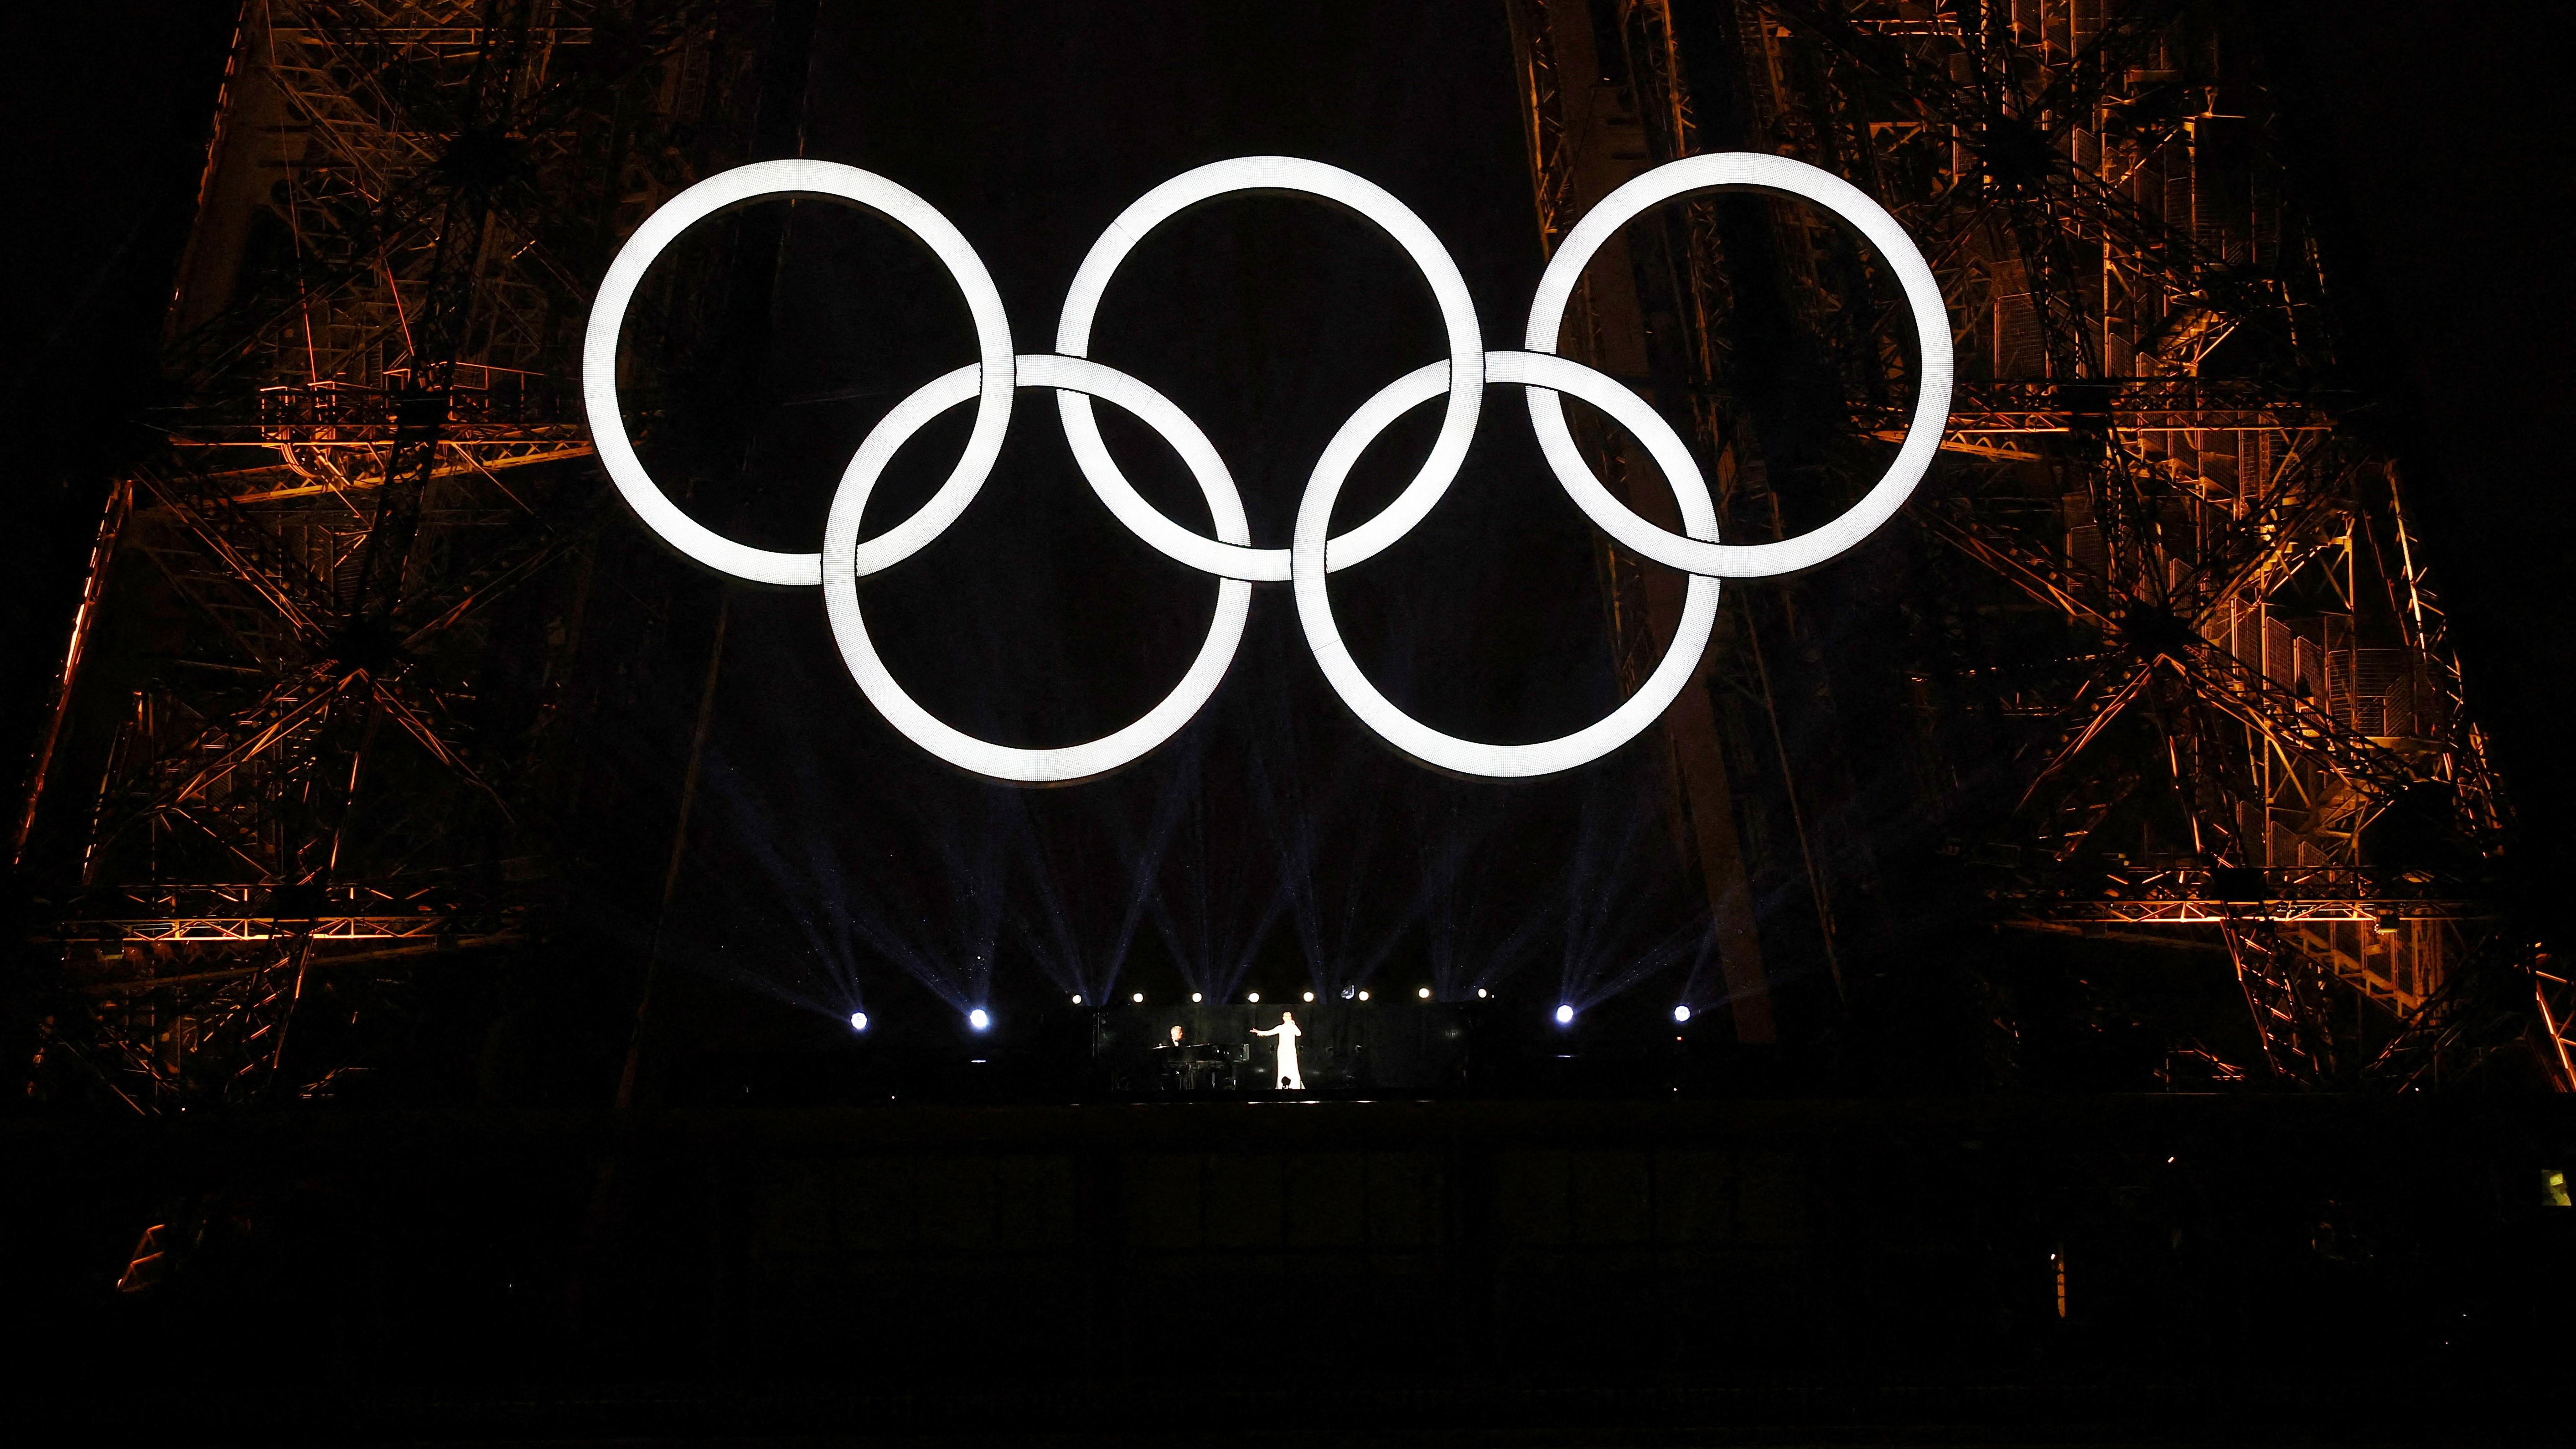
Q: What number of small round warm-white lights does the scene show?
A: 8